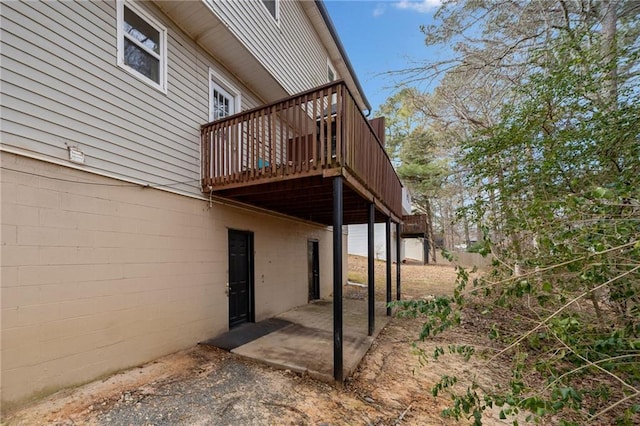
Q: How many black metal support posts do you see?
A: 4